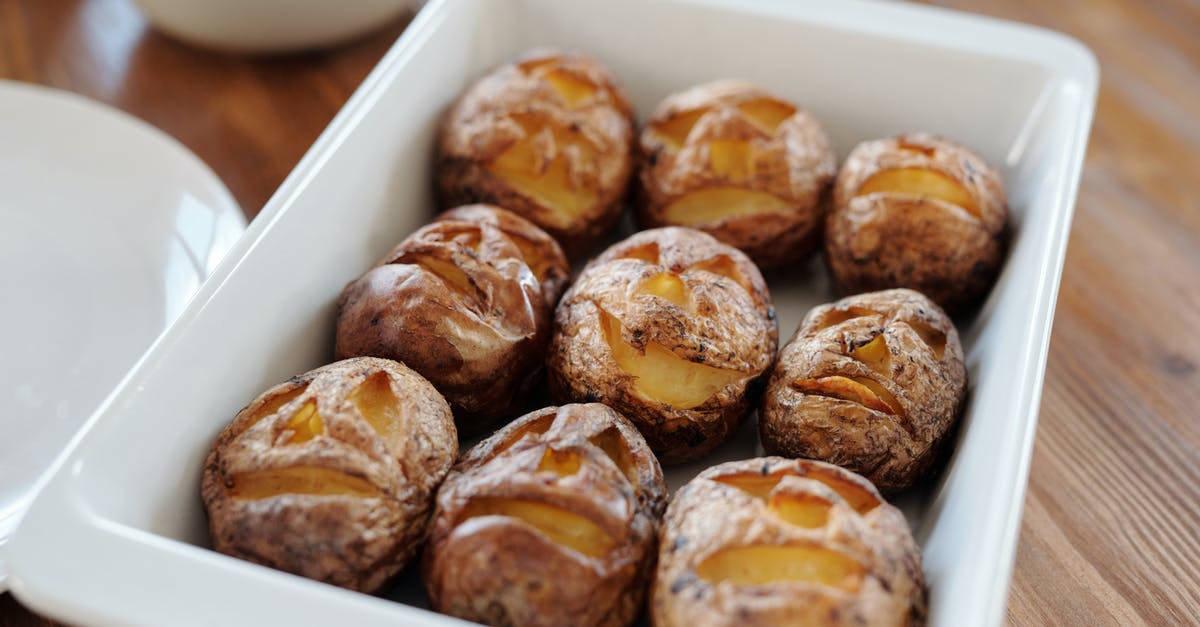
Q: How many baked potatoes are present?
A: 9